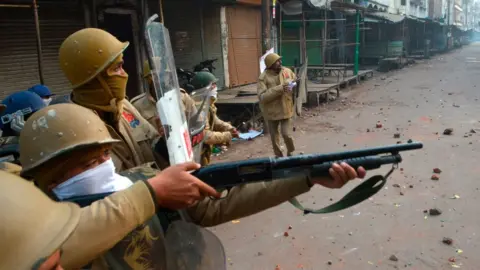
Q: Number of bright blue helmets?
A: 2